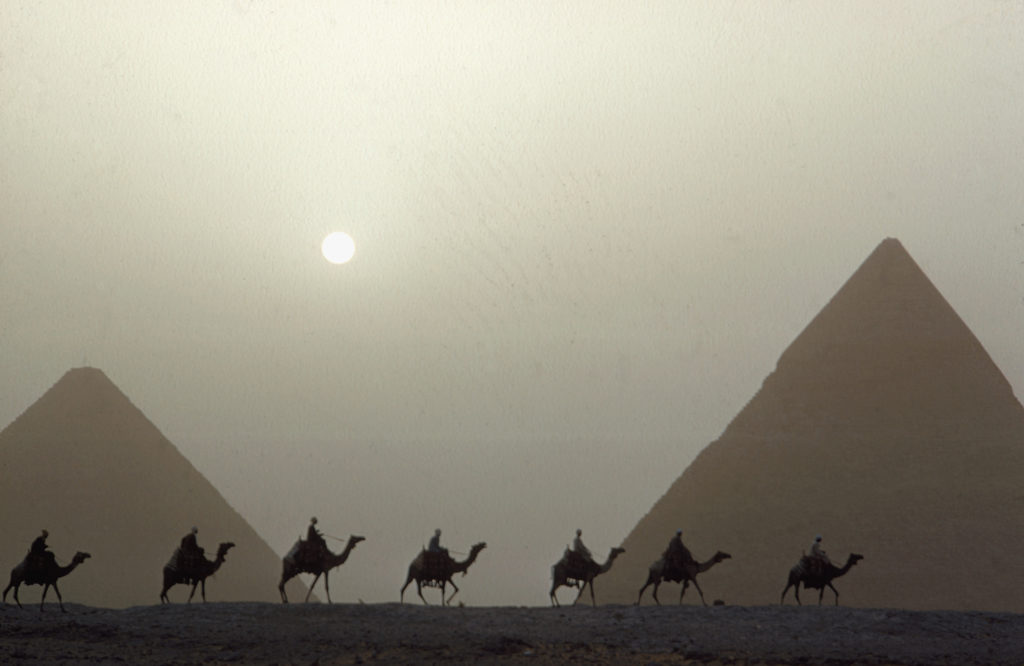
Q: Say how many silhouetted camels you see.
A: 7